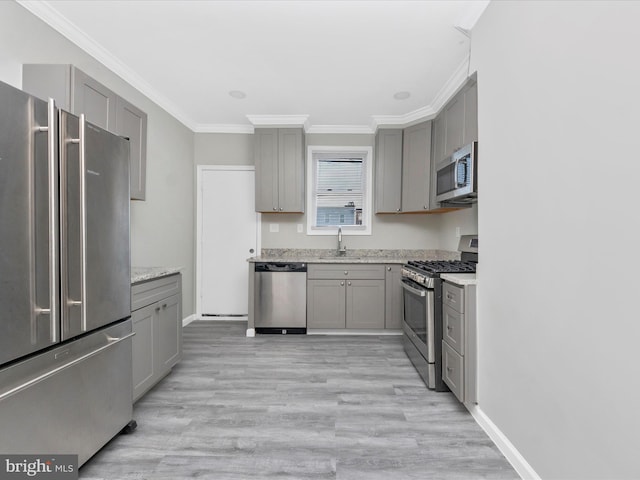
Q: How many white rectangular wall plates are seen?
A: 3